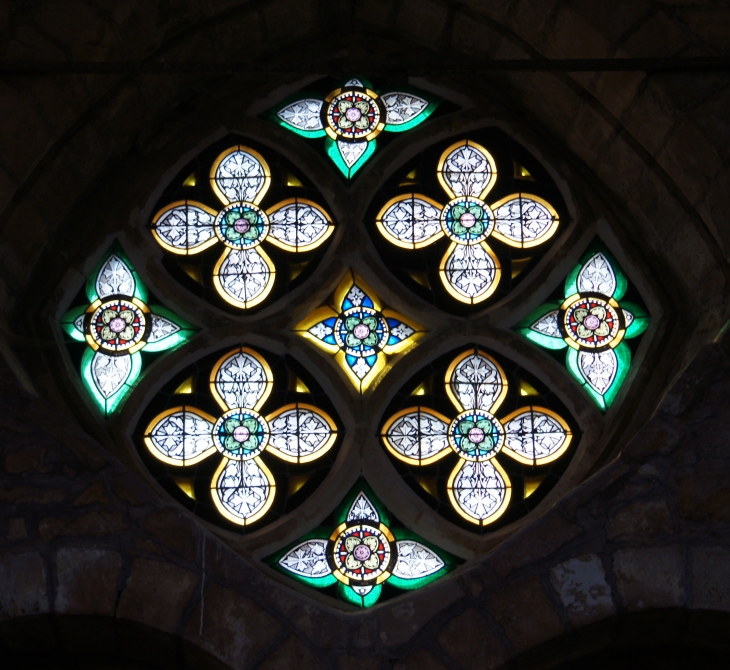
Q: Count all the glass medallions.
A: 9